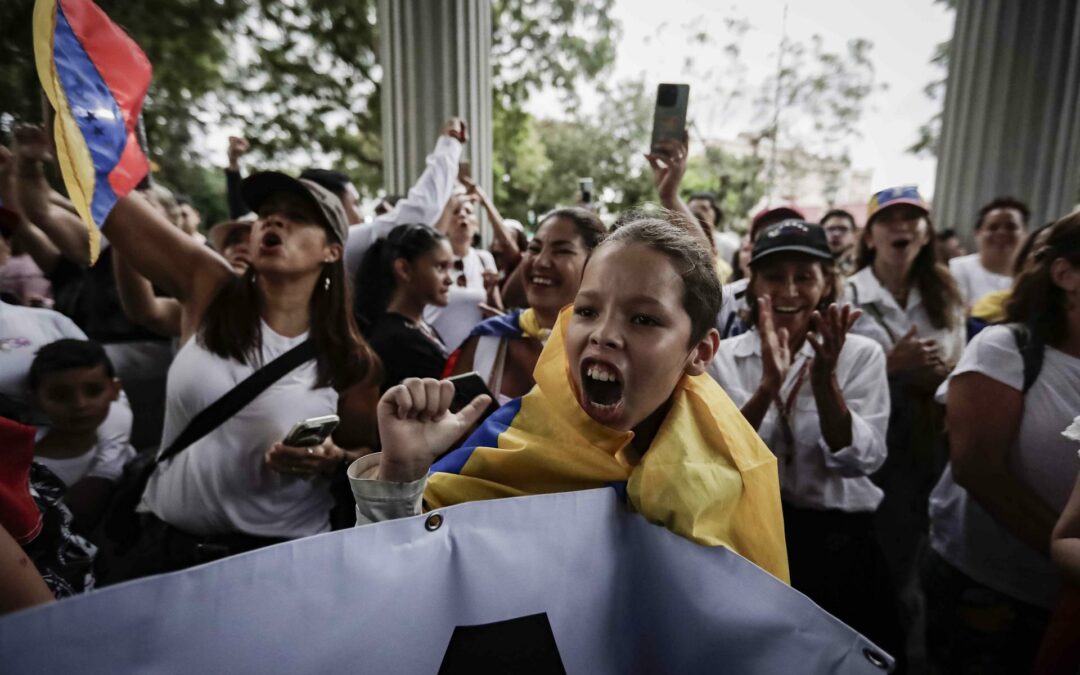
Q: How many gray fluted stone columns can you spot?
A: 2